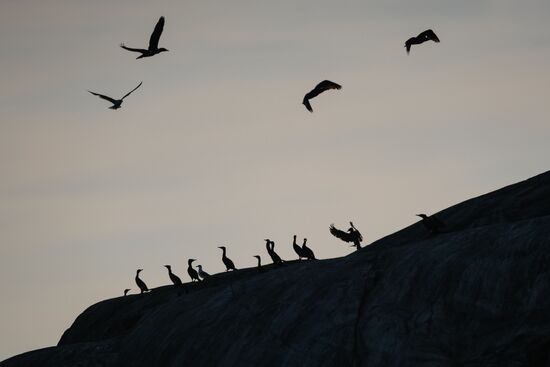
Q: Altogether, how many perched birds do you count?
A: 13